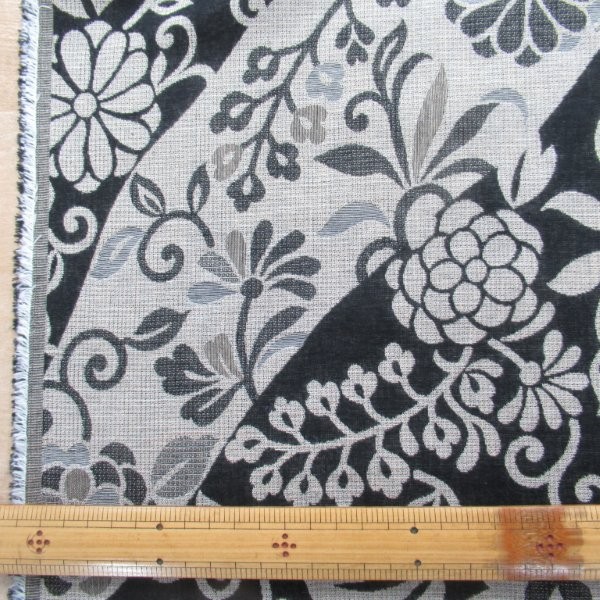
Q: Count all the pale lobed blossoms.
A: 11